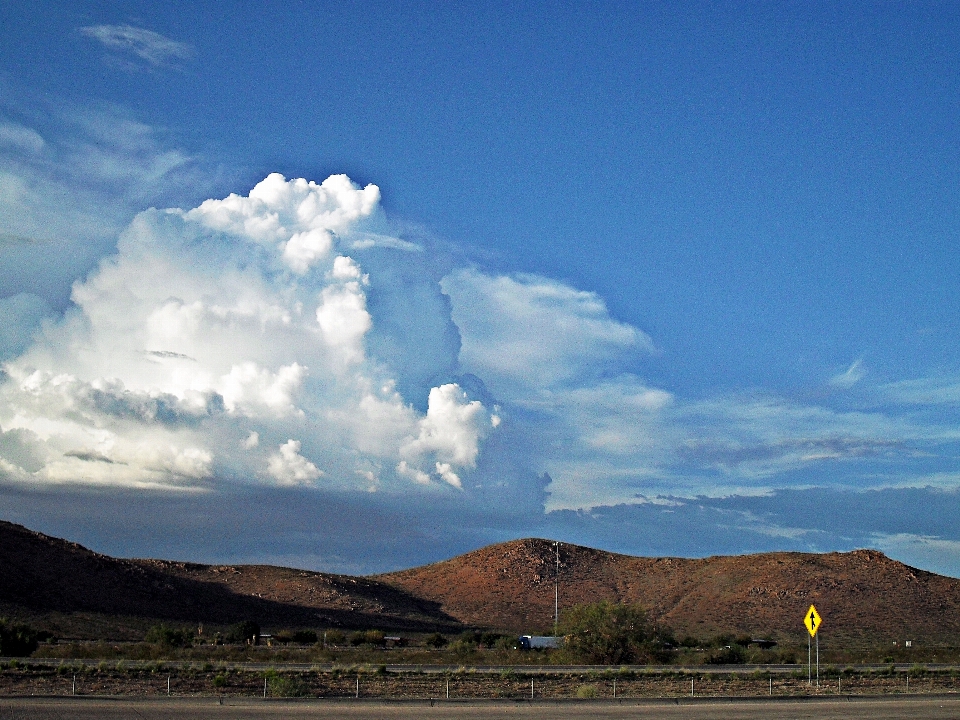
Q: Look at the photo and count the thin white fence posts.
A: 11